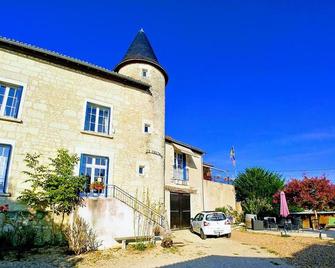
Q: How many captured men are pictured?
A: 0